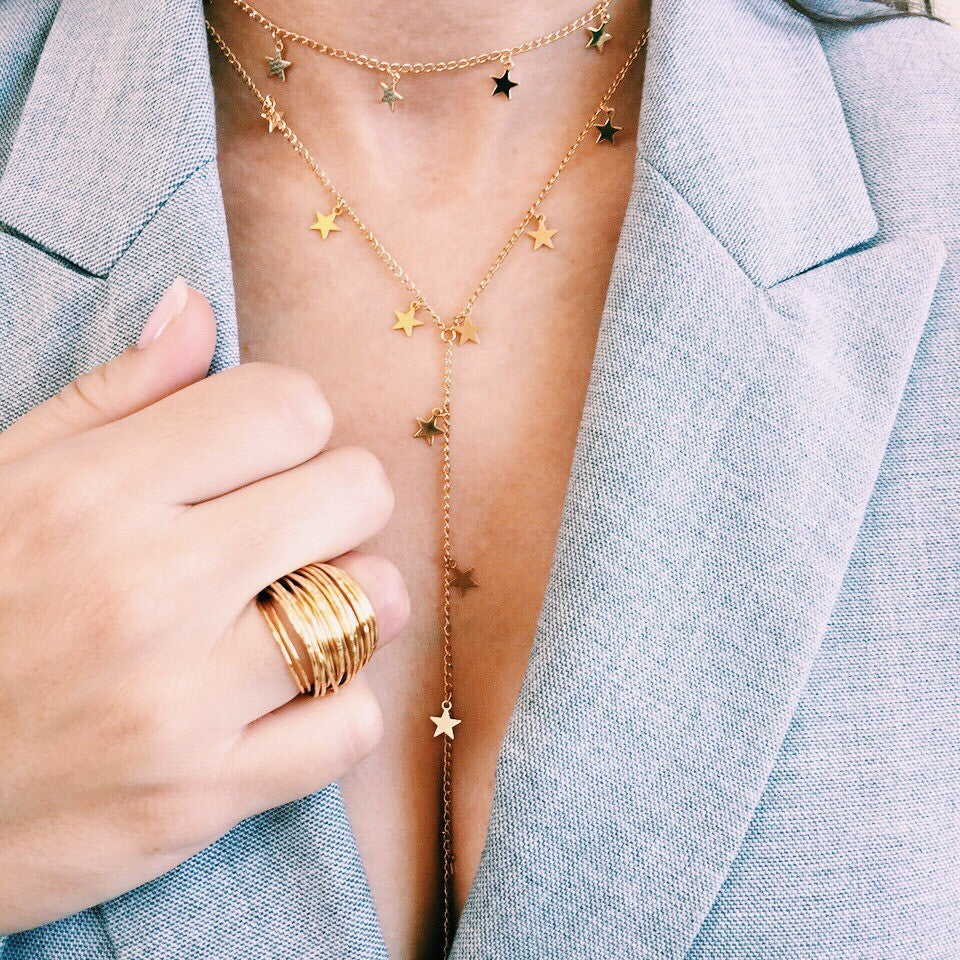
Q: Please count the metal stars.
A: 13